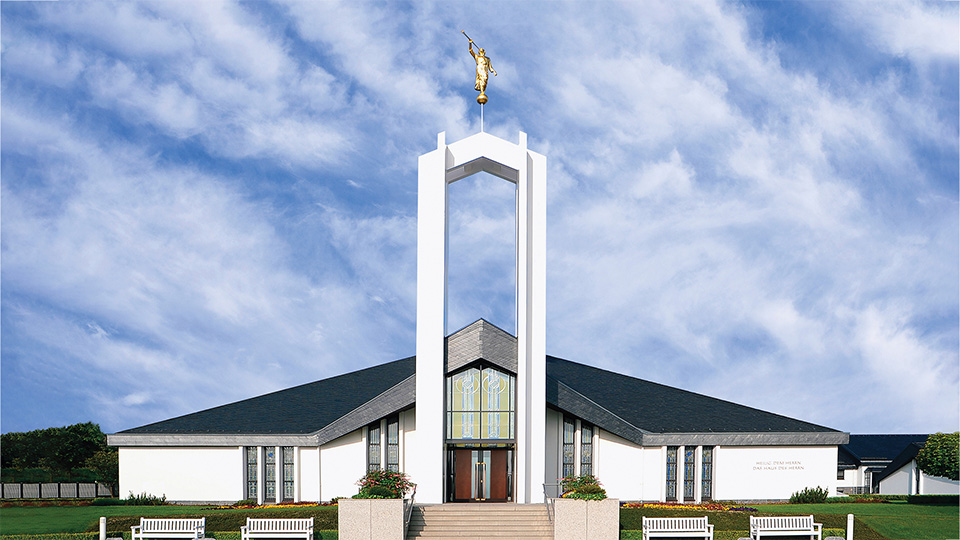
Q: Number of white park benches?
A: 4